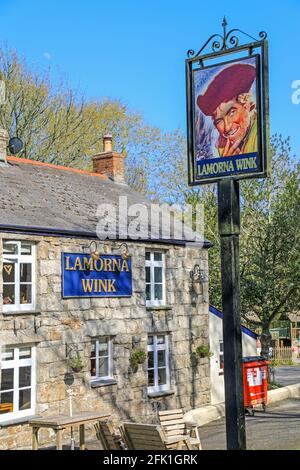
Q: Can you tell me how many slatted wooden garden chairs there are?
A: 3